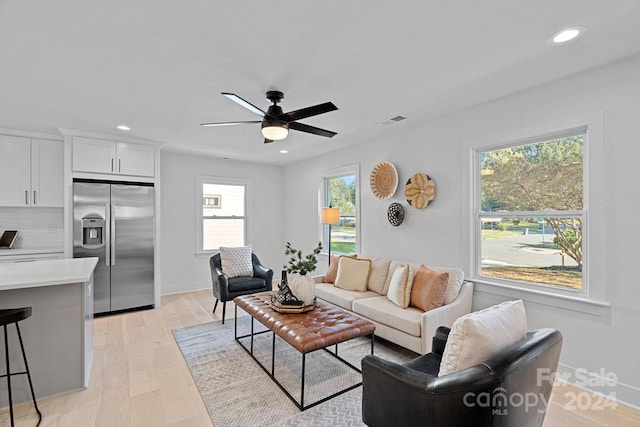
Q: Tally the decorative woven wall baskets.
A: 3